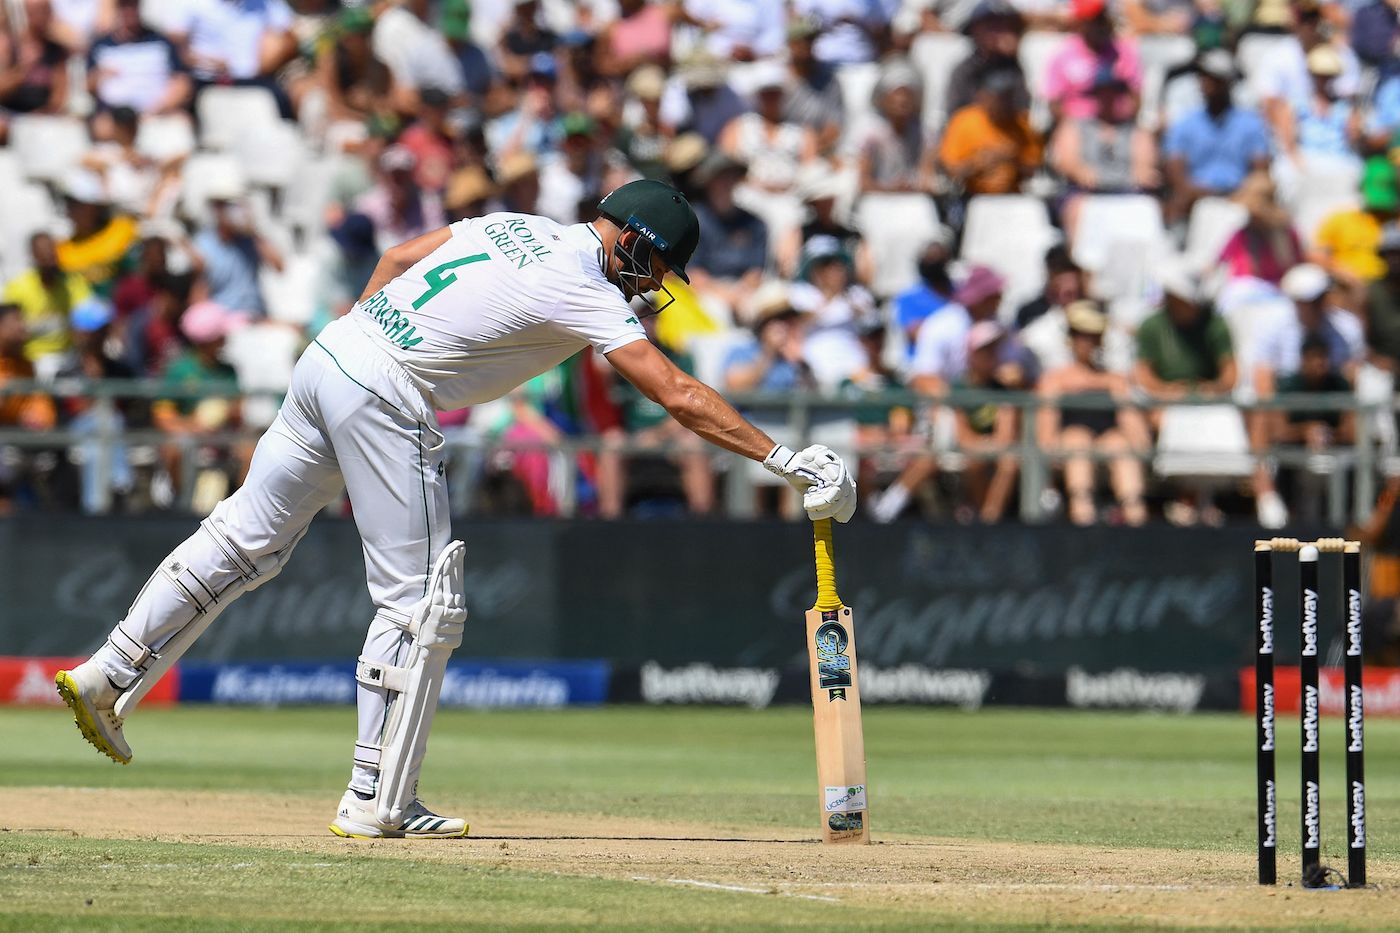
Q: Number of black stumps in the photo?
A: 3